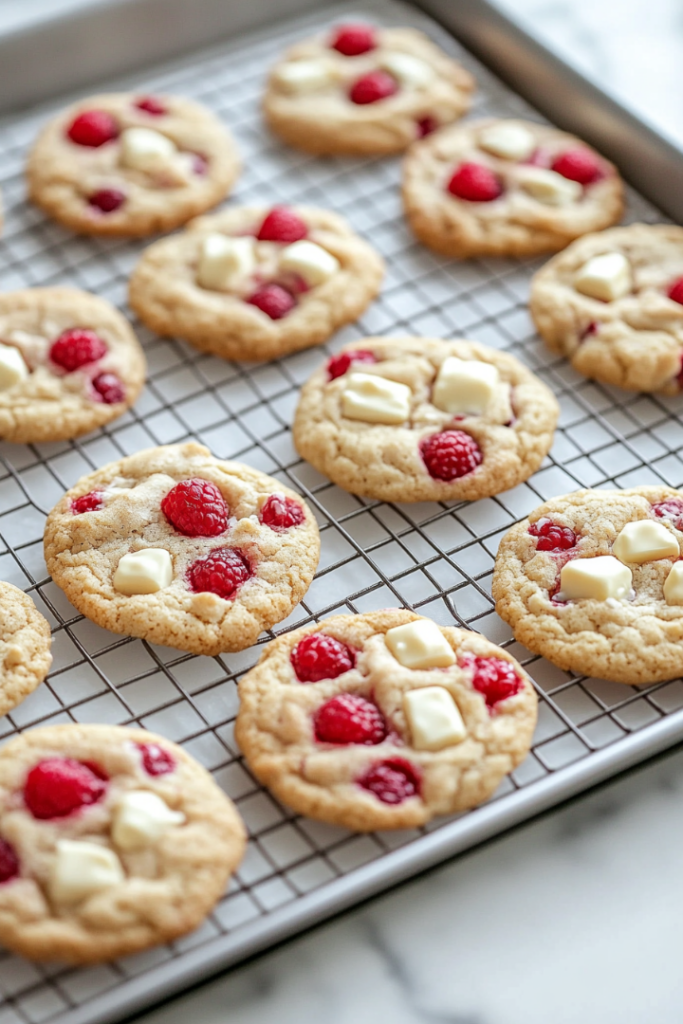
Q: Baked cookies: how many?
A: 12